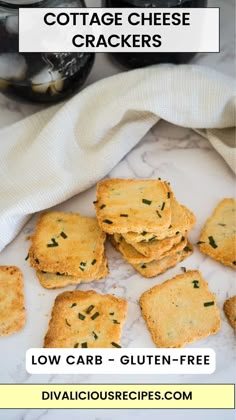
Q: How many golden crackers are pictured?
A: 12